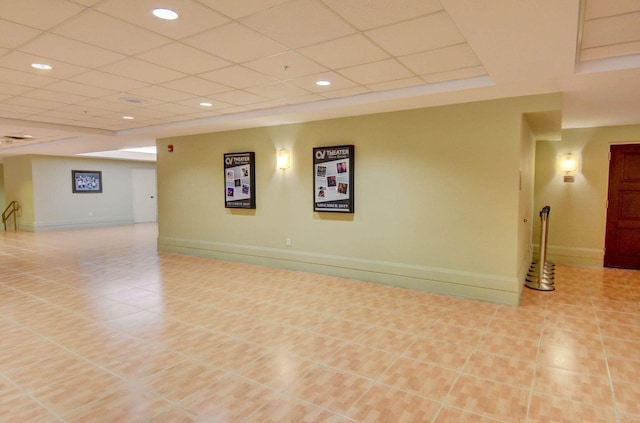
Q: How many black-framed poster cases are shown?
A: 2